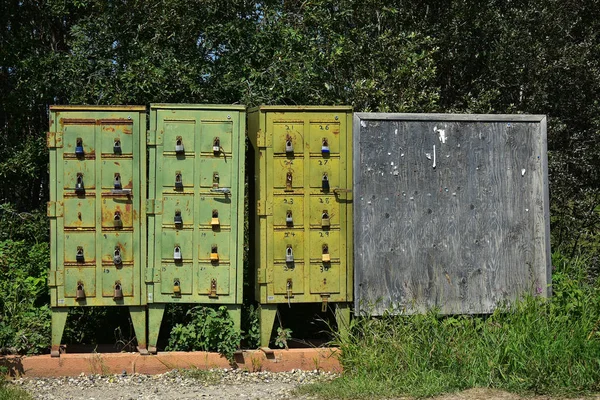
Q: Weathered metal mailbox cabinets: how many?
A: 3